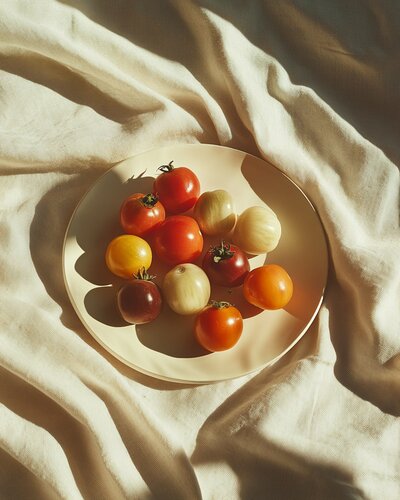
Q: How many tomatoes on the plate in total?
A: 11